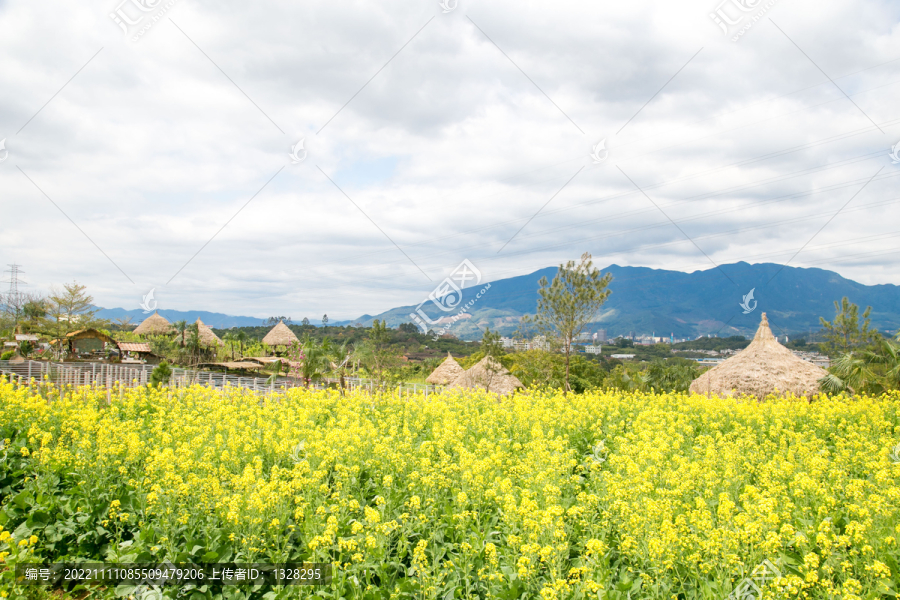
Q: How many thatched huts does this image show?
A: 6